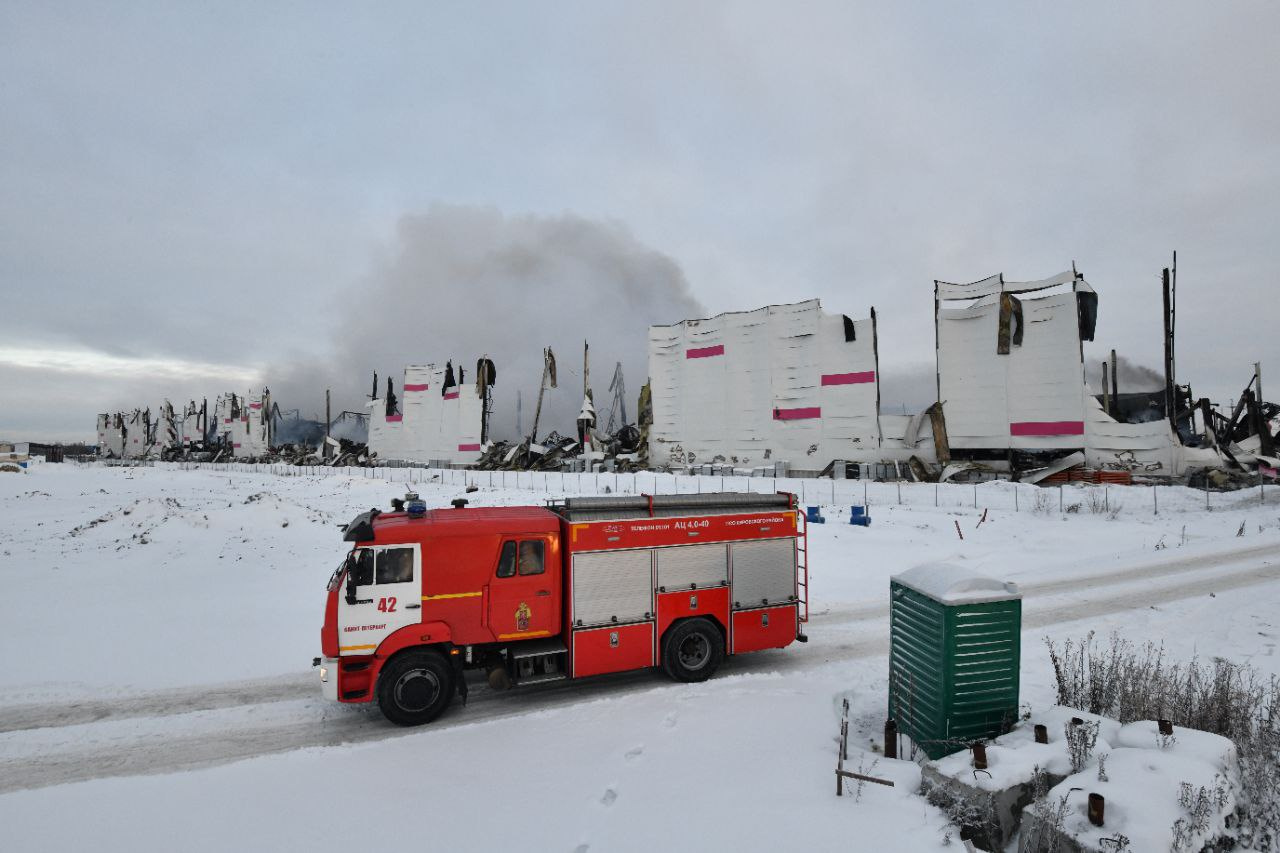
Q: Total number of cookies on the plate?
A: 0